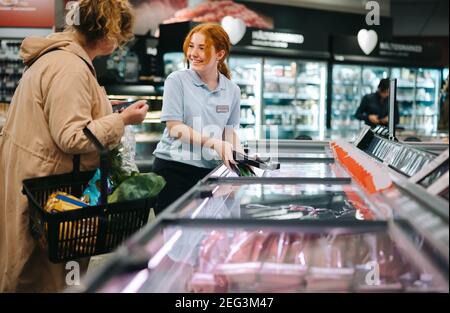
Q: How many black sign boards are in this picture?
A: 2